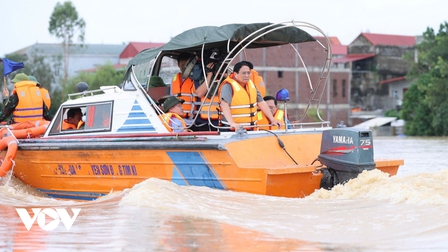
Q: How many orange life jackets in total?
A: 9